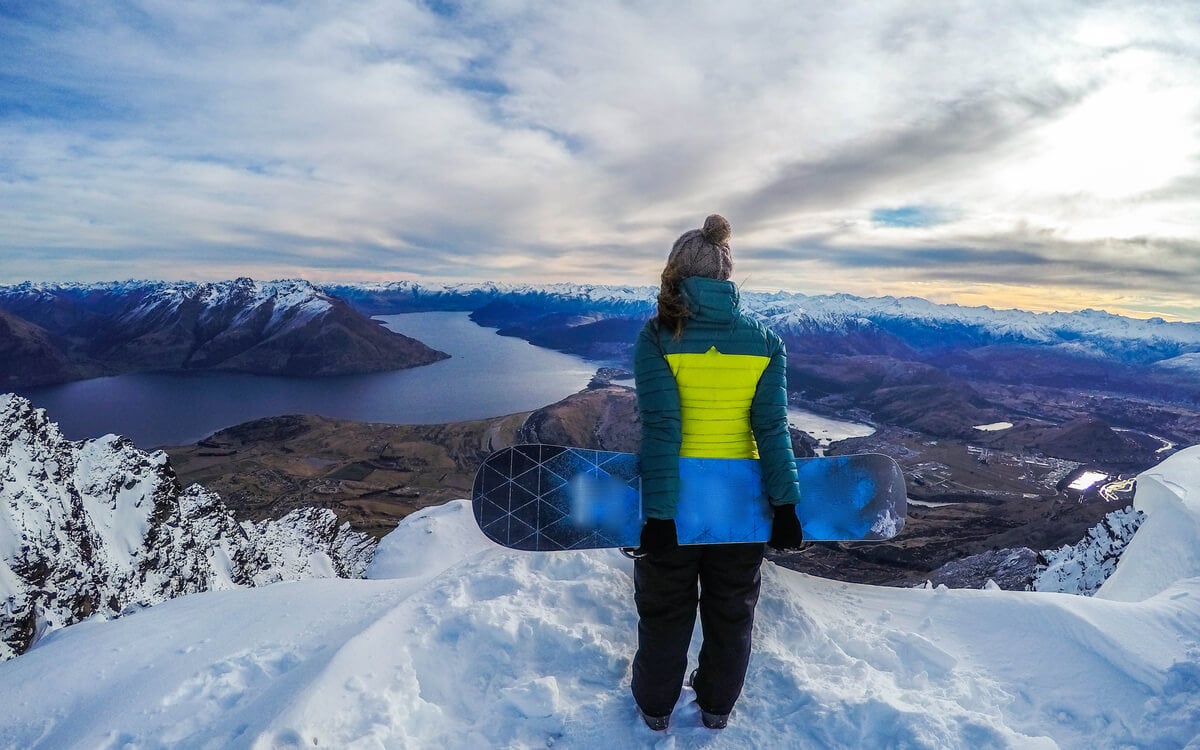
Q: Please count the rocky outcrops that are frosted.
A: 2